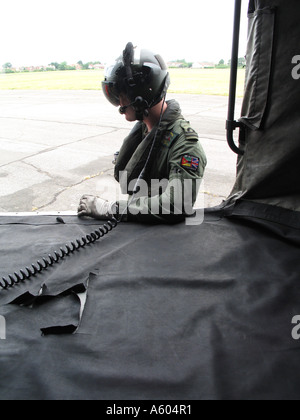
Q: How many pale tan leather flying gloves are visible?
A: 1